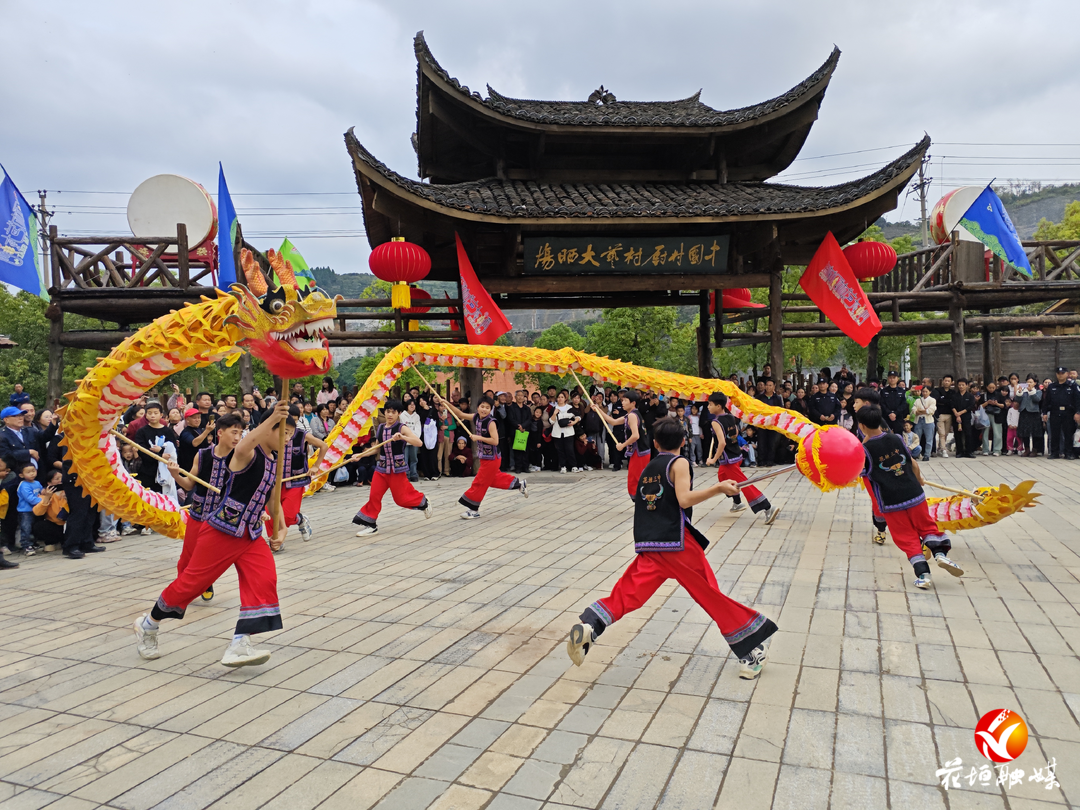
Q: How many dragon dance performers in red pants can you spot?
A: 10